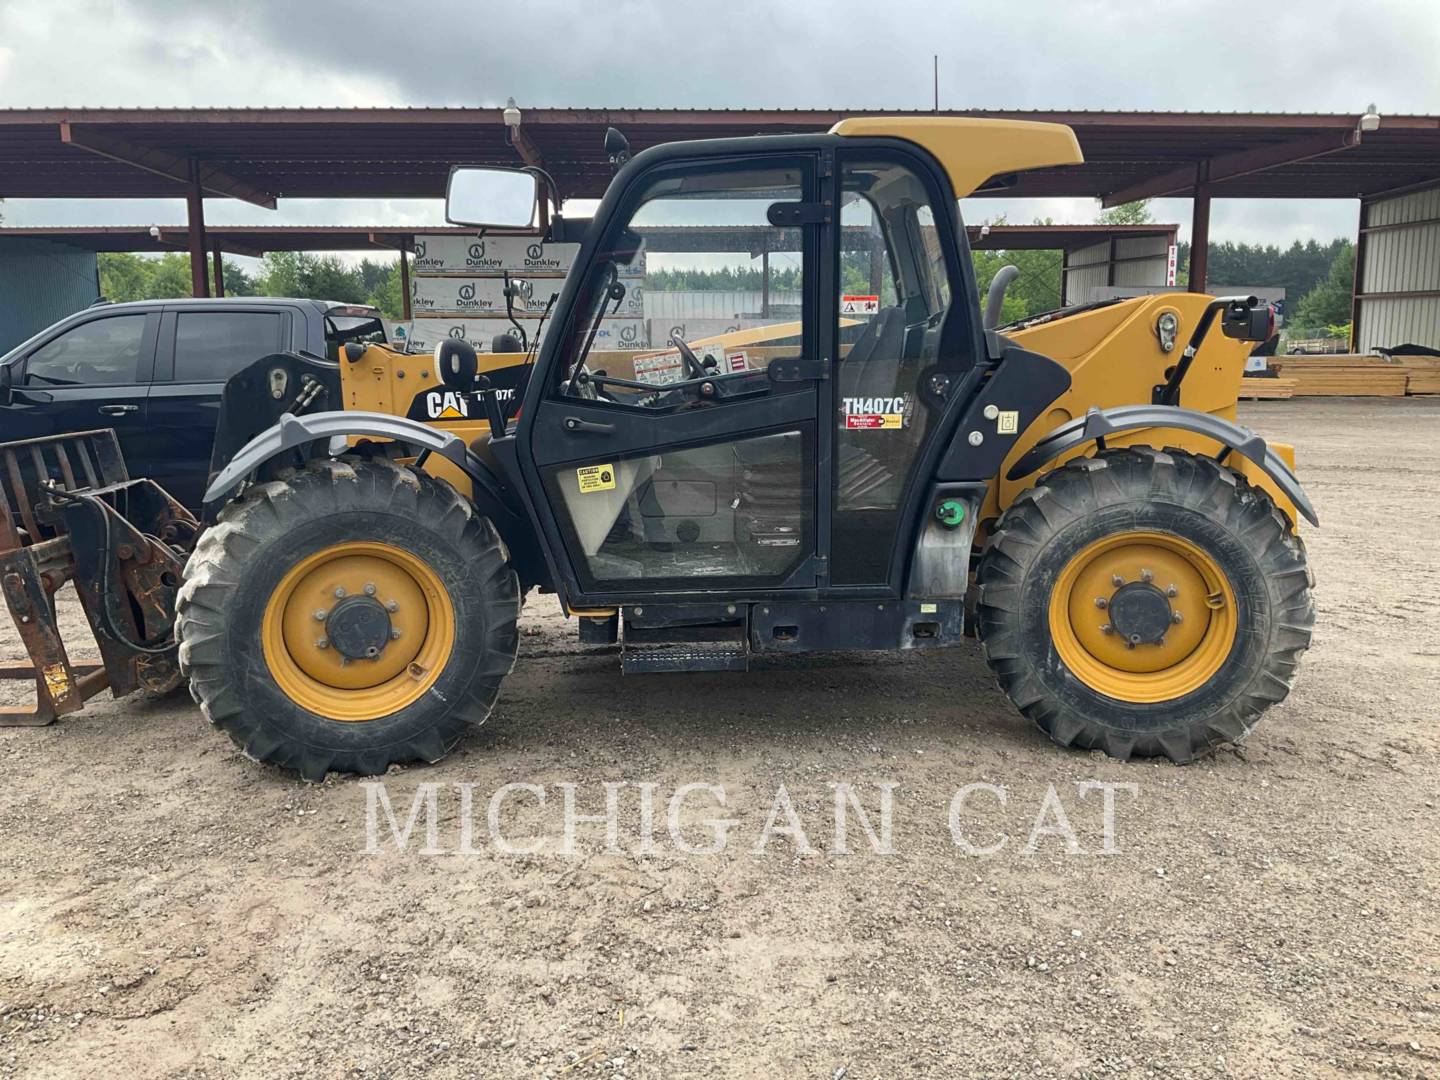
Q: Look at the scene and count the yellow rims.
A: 2